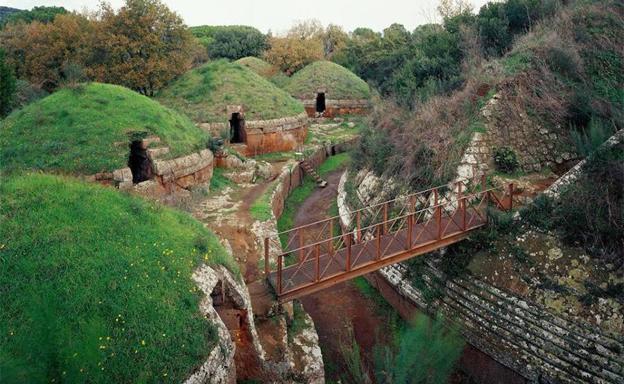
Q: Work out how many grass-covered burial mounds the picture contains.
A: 5